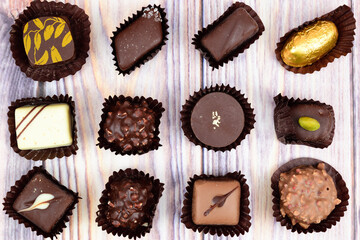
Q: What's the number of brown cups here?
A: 12